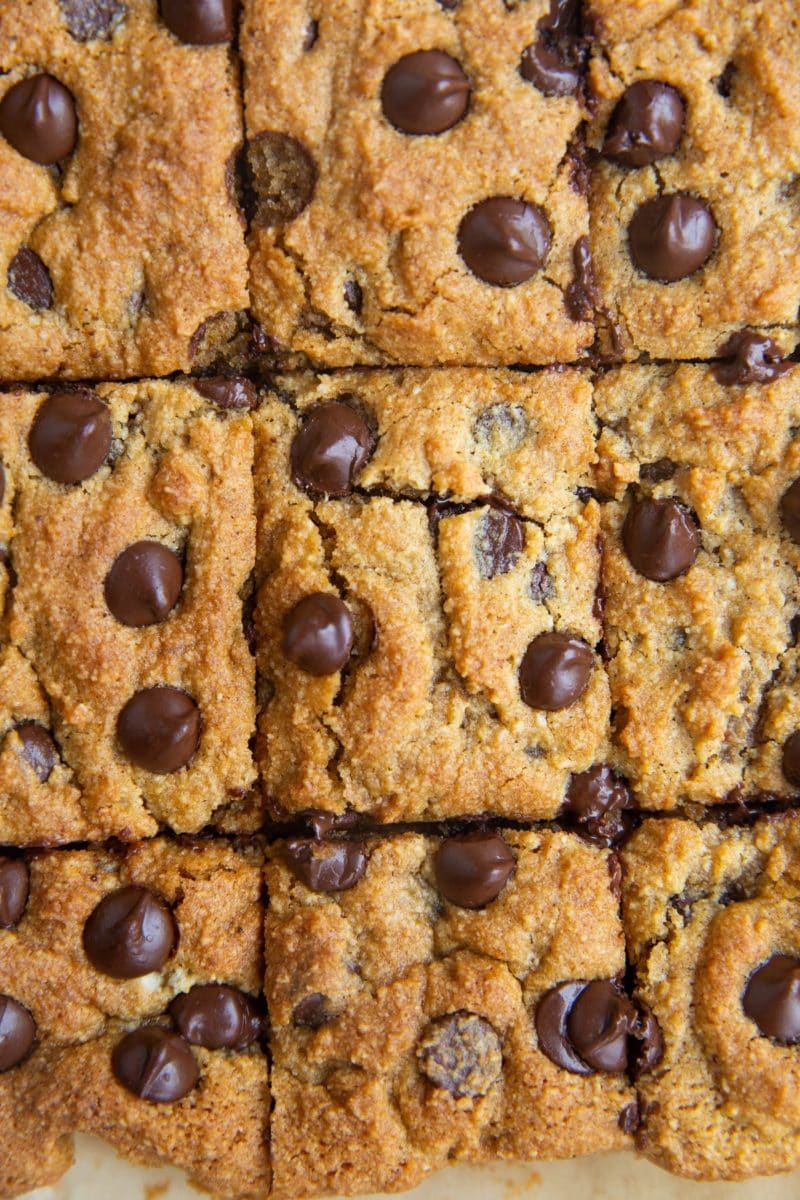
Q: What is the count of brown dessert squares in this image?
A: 9